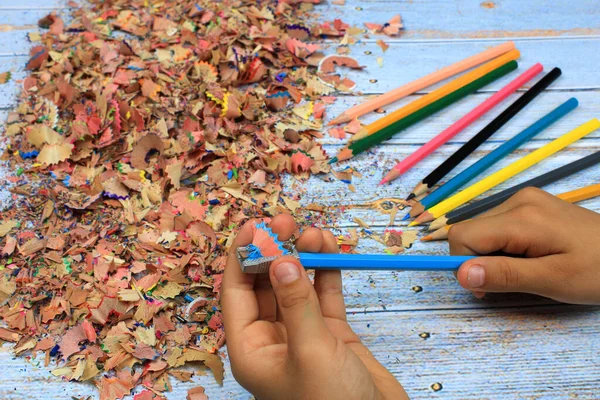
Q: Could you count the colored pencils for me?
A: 10